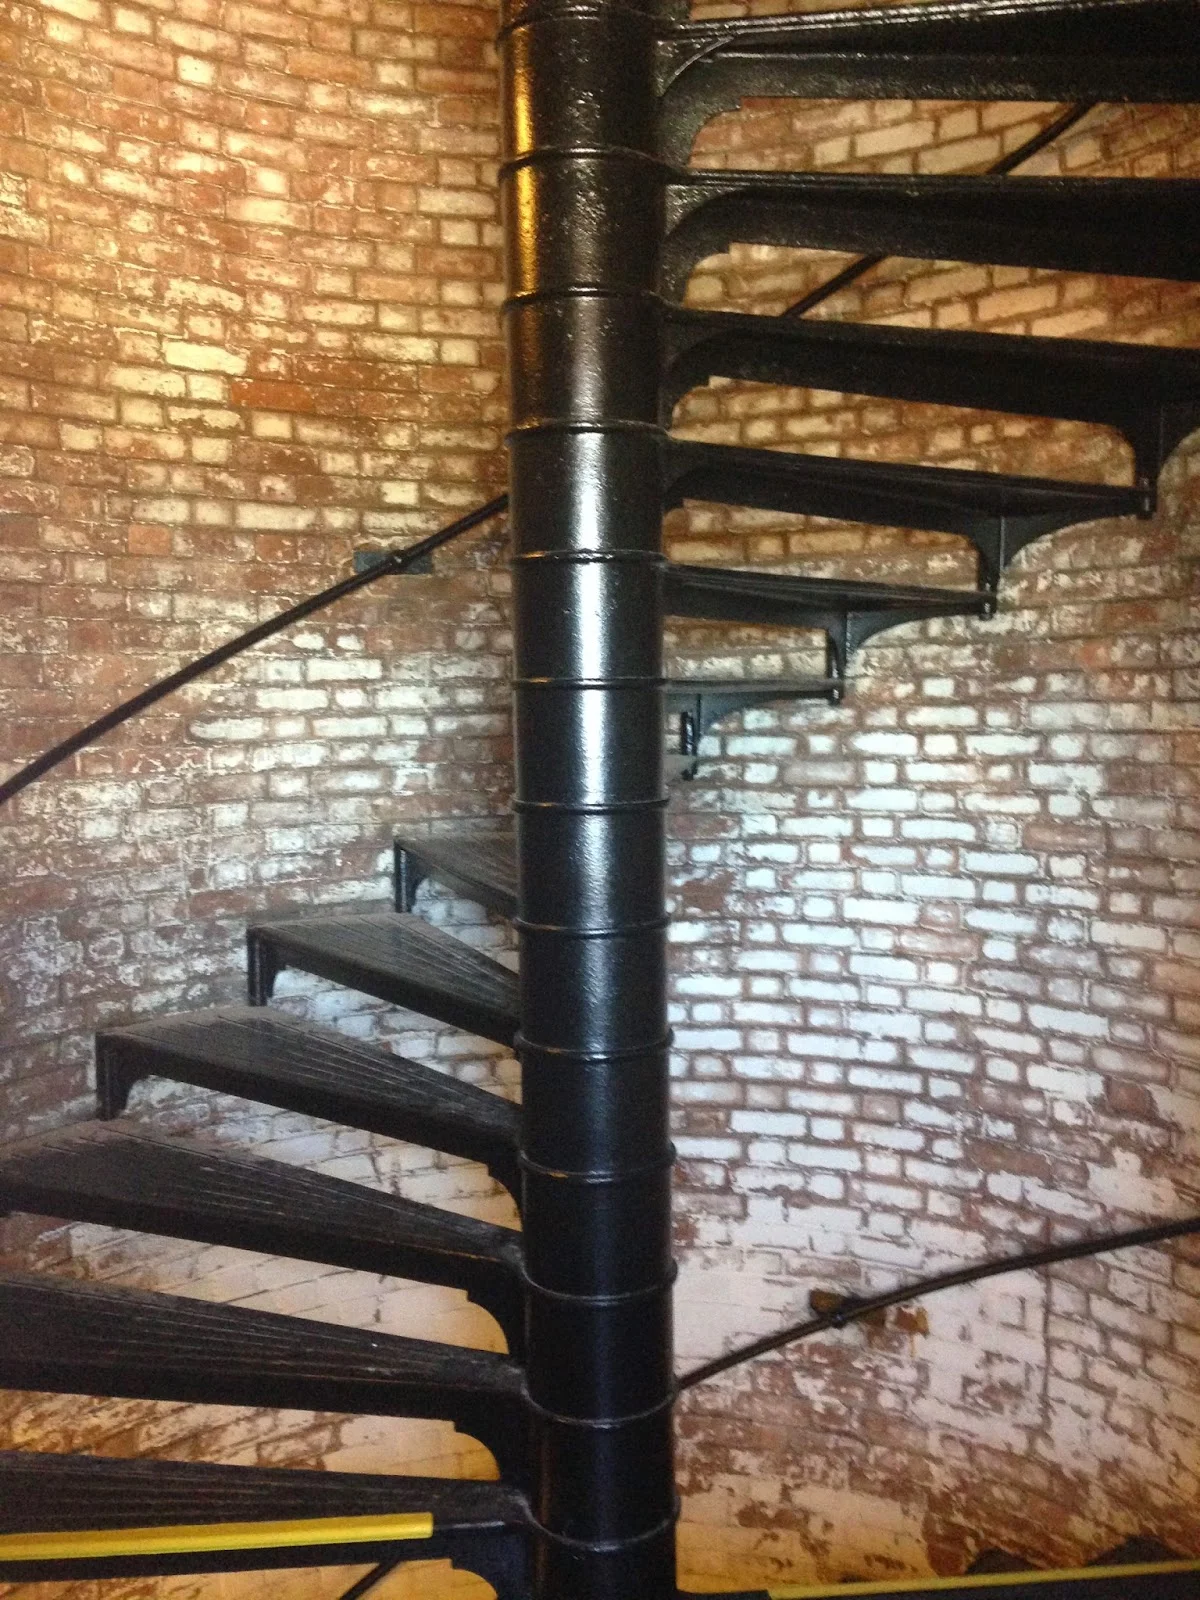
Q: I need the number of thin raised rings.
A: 13